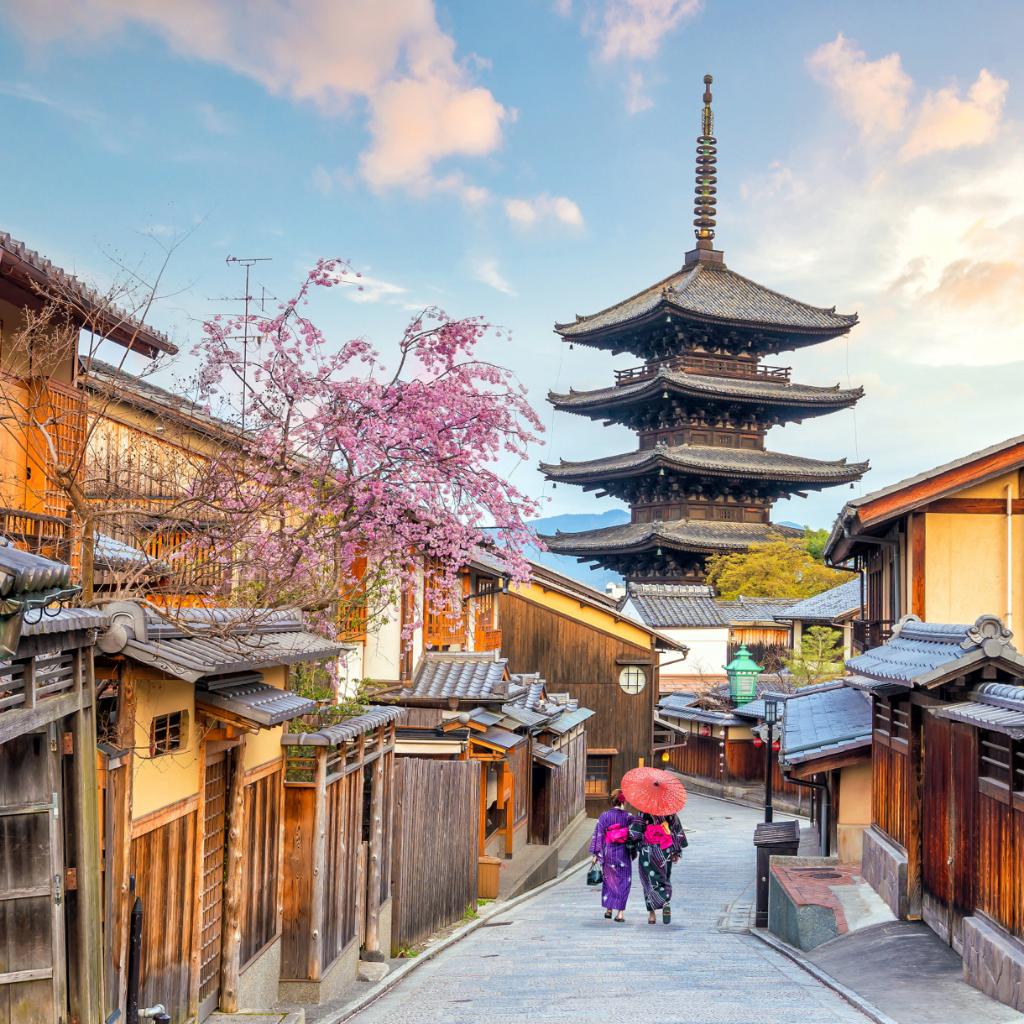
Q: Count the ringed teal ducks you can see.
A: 0